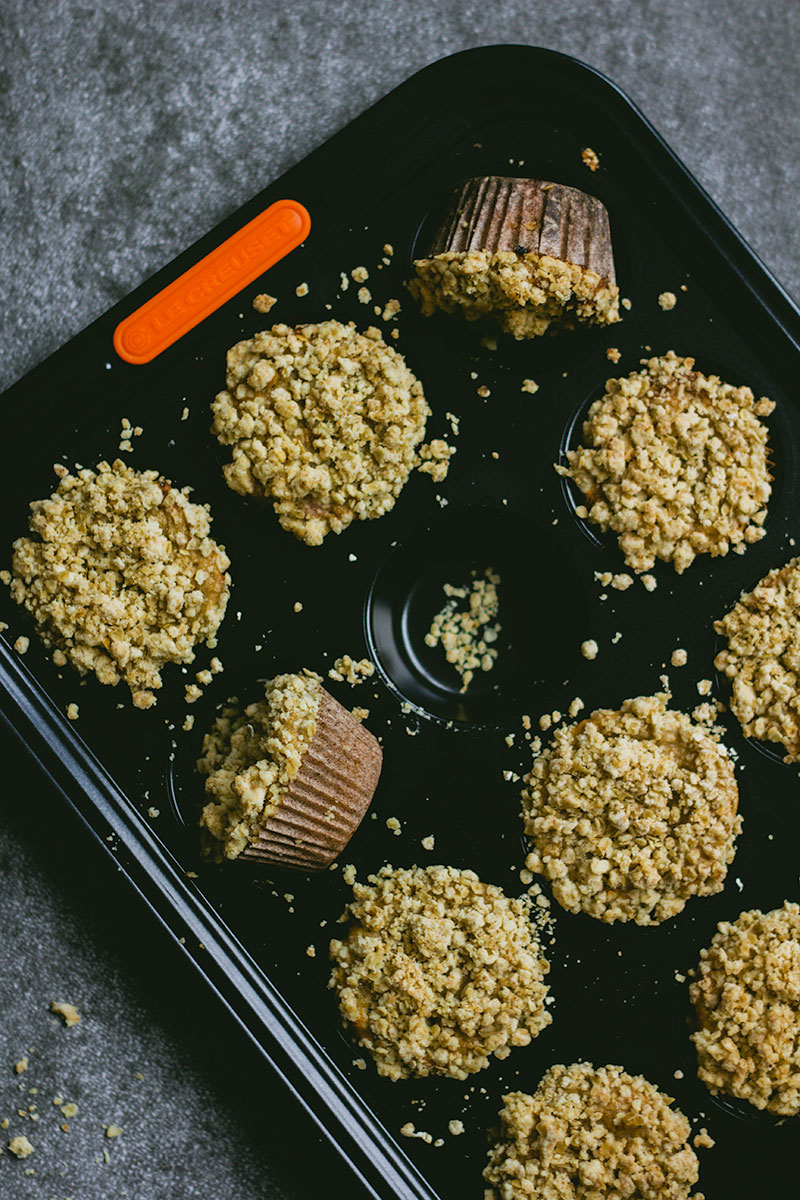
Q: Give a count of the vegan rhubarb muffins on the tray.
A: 10